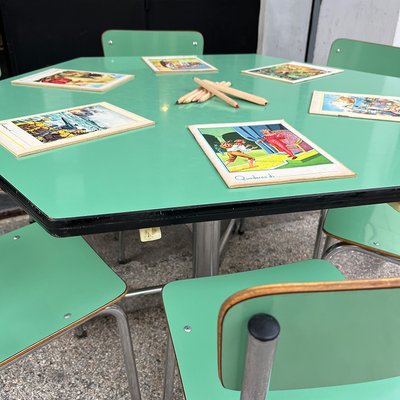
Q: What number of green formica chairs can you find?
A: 5